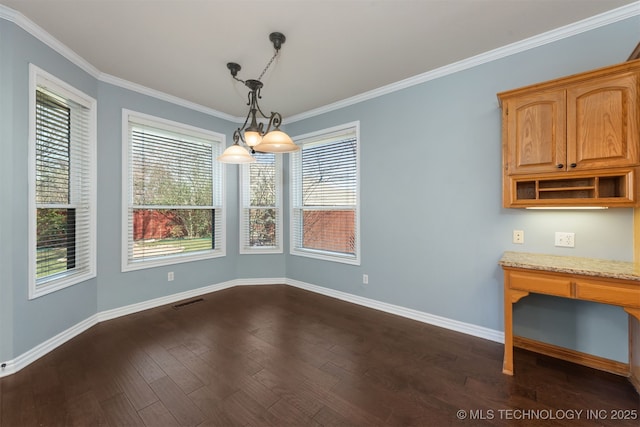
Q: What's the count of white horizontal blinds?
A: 4